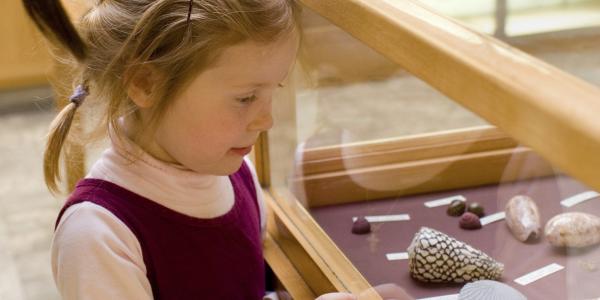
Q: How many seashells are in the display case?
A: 8